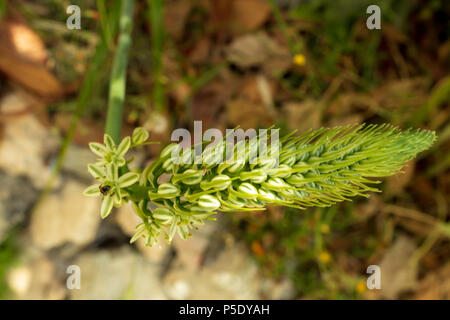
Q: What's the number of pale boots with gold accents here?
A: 0